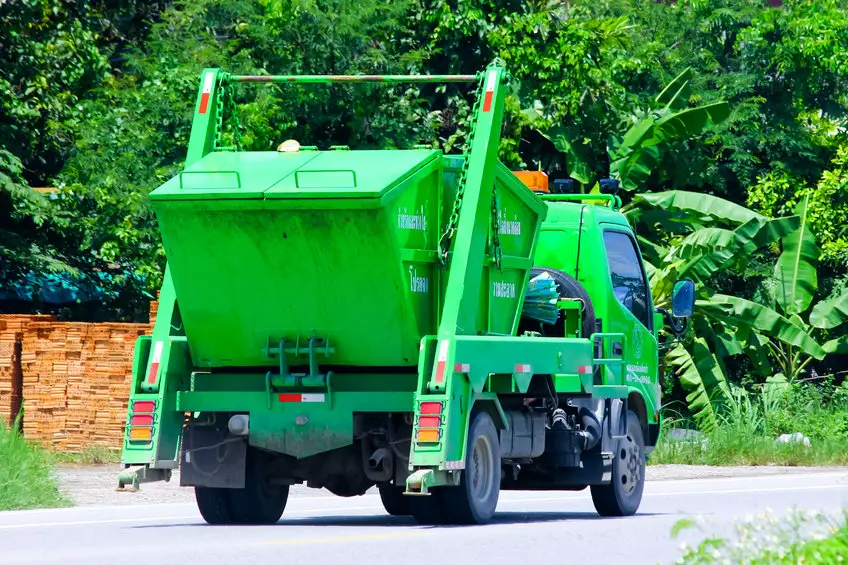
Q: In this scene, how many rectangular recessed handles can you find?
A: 2